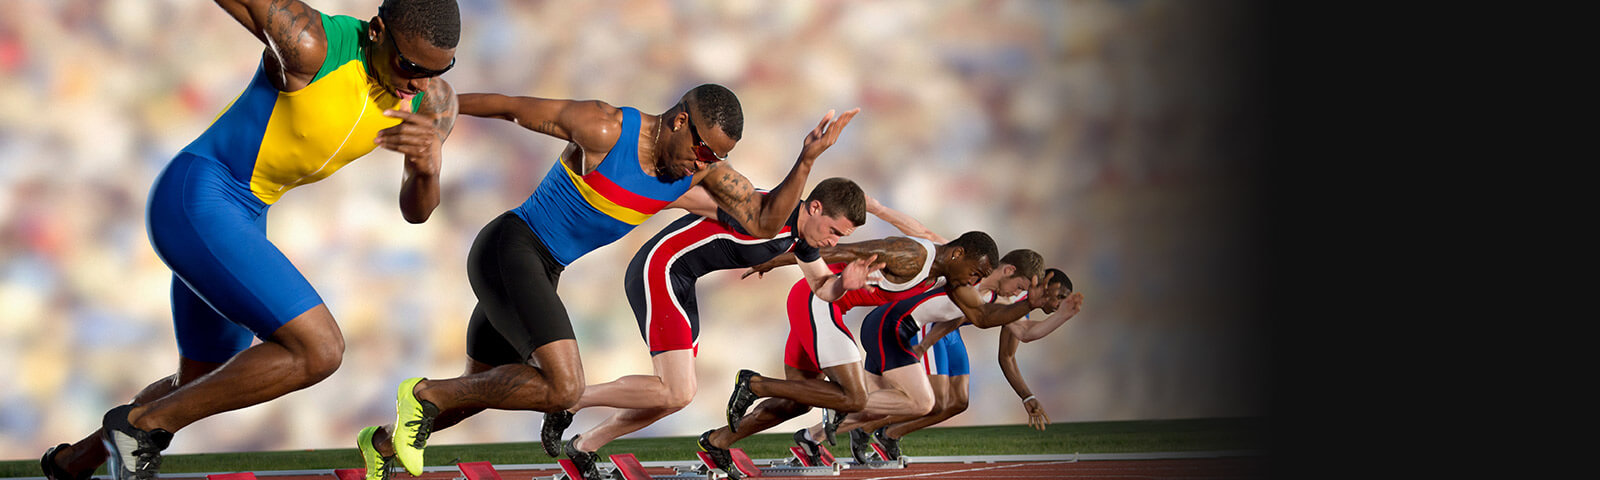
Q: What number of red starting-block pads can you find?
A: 10